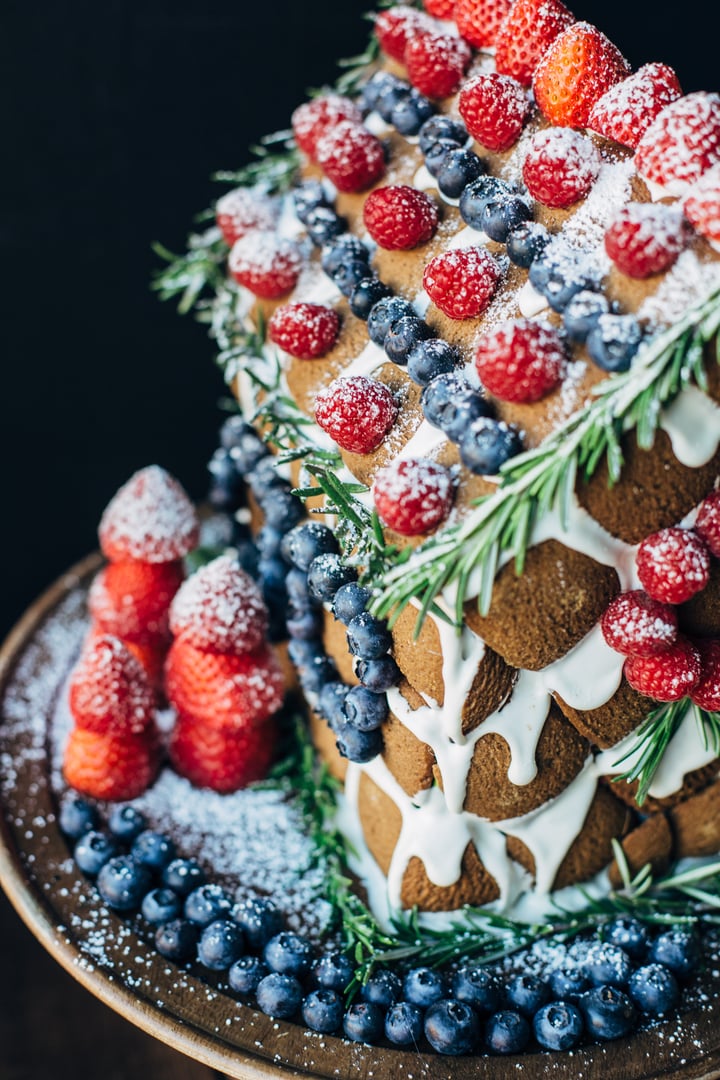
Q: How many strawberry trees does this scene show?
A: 3